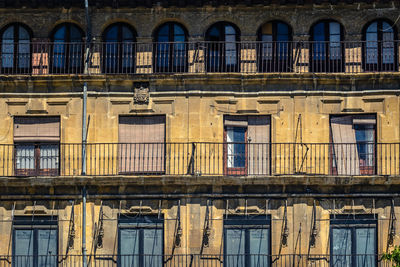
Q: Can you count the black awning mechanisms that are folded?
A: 7